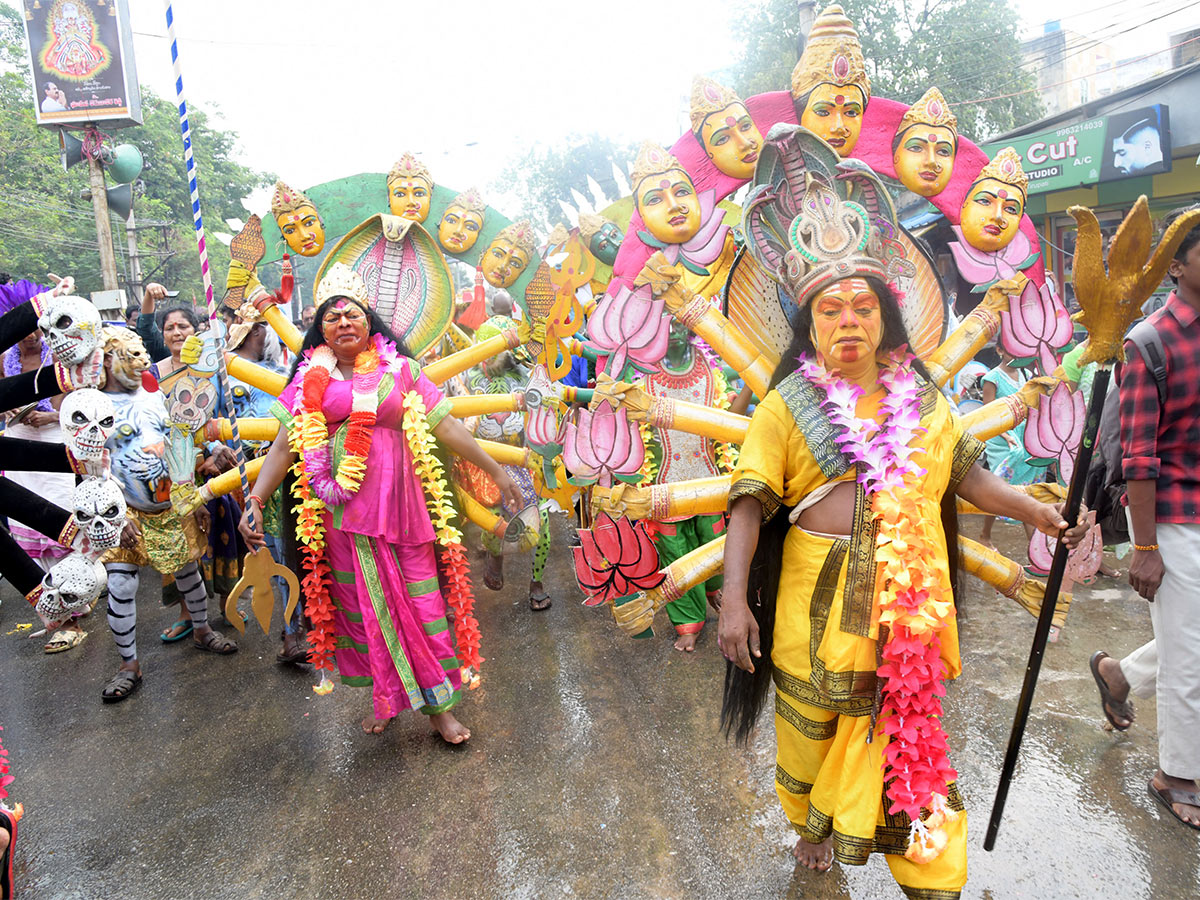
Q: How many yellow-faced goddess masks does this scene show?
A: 9